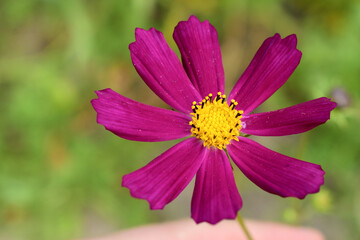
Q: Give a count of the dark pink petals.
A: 8